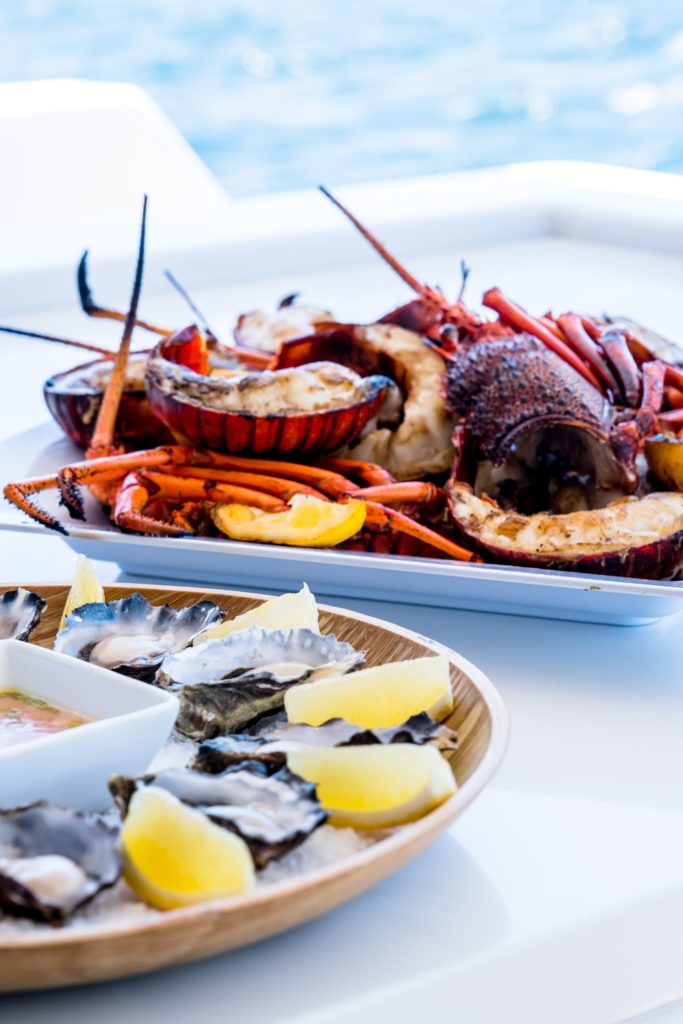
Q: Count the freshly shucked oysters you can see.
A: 6